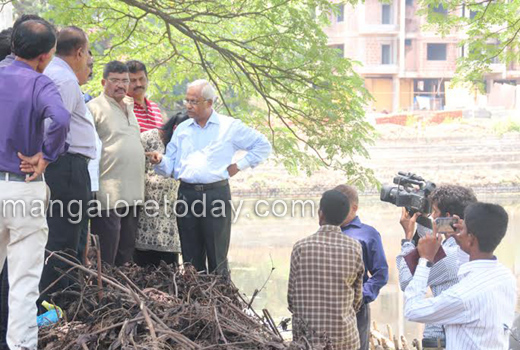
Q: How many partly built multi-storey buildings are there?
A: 1